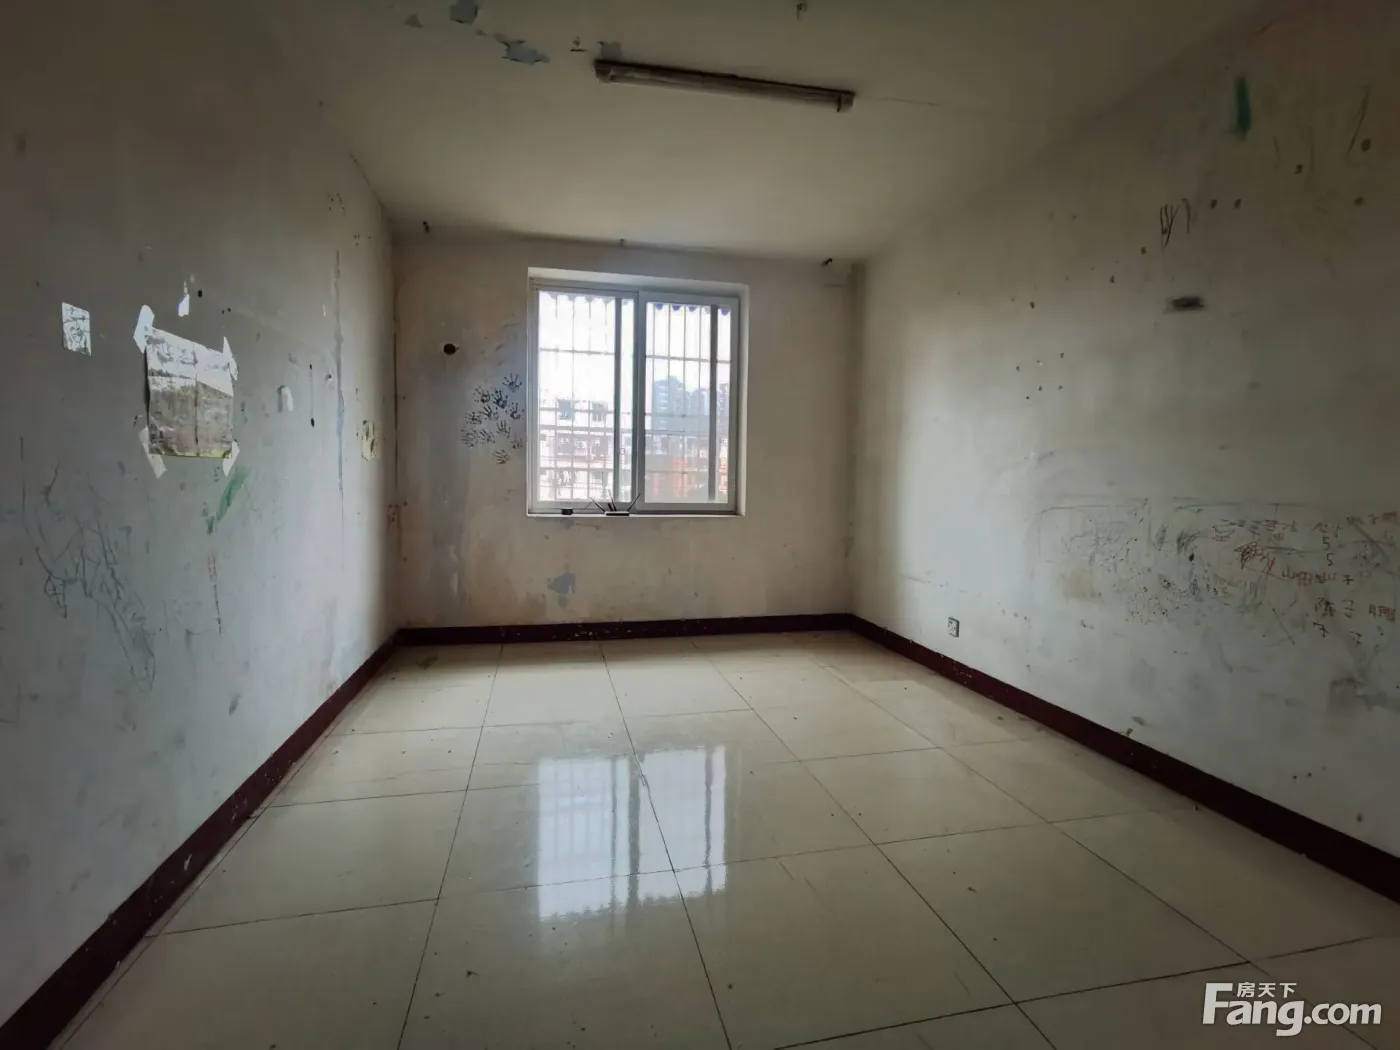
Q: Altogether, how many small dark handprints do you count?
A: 11